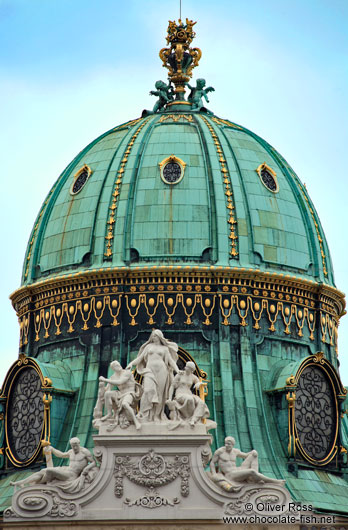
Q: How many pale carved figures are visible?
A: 5